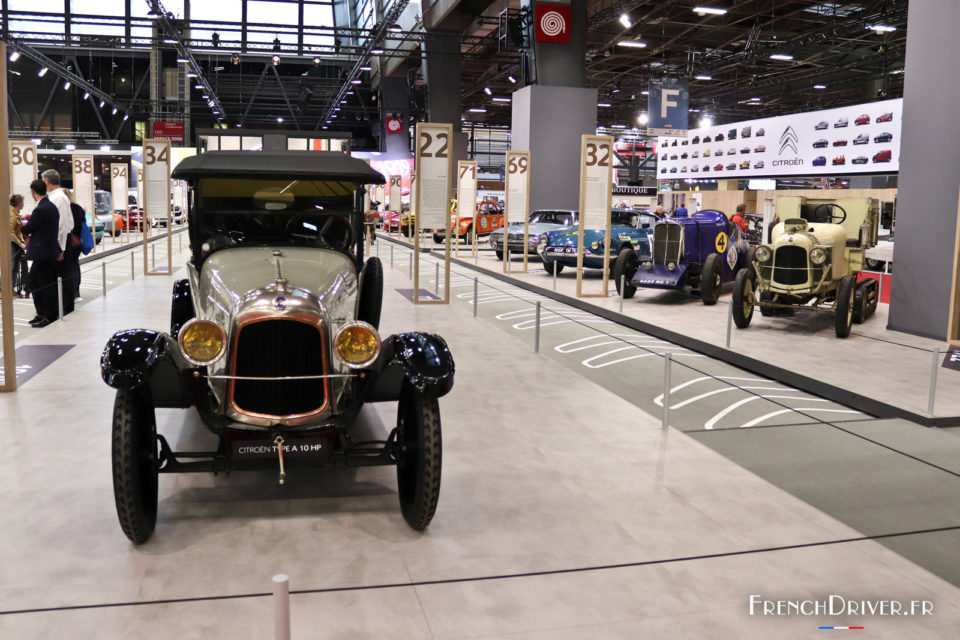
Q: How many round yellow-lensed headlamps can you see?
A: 2